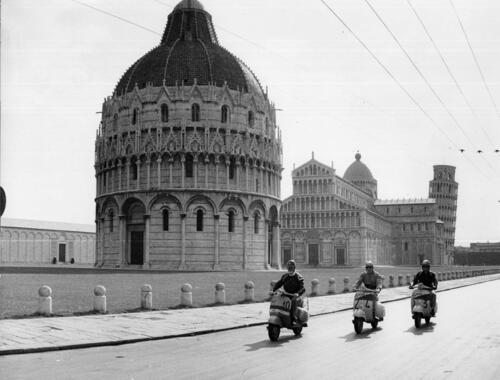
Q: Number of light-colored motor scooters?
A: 3